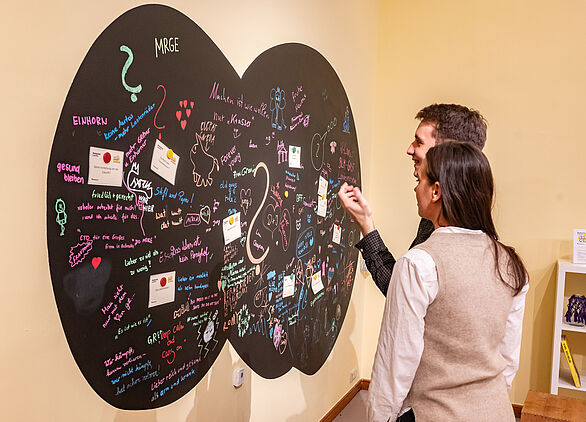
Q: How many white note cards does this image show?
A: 10